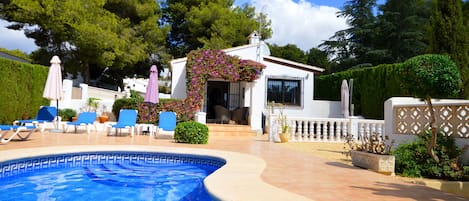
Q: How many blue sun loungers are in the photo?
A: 5